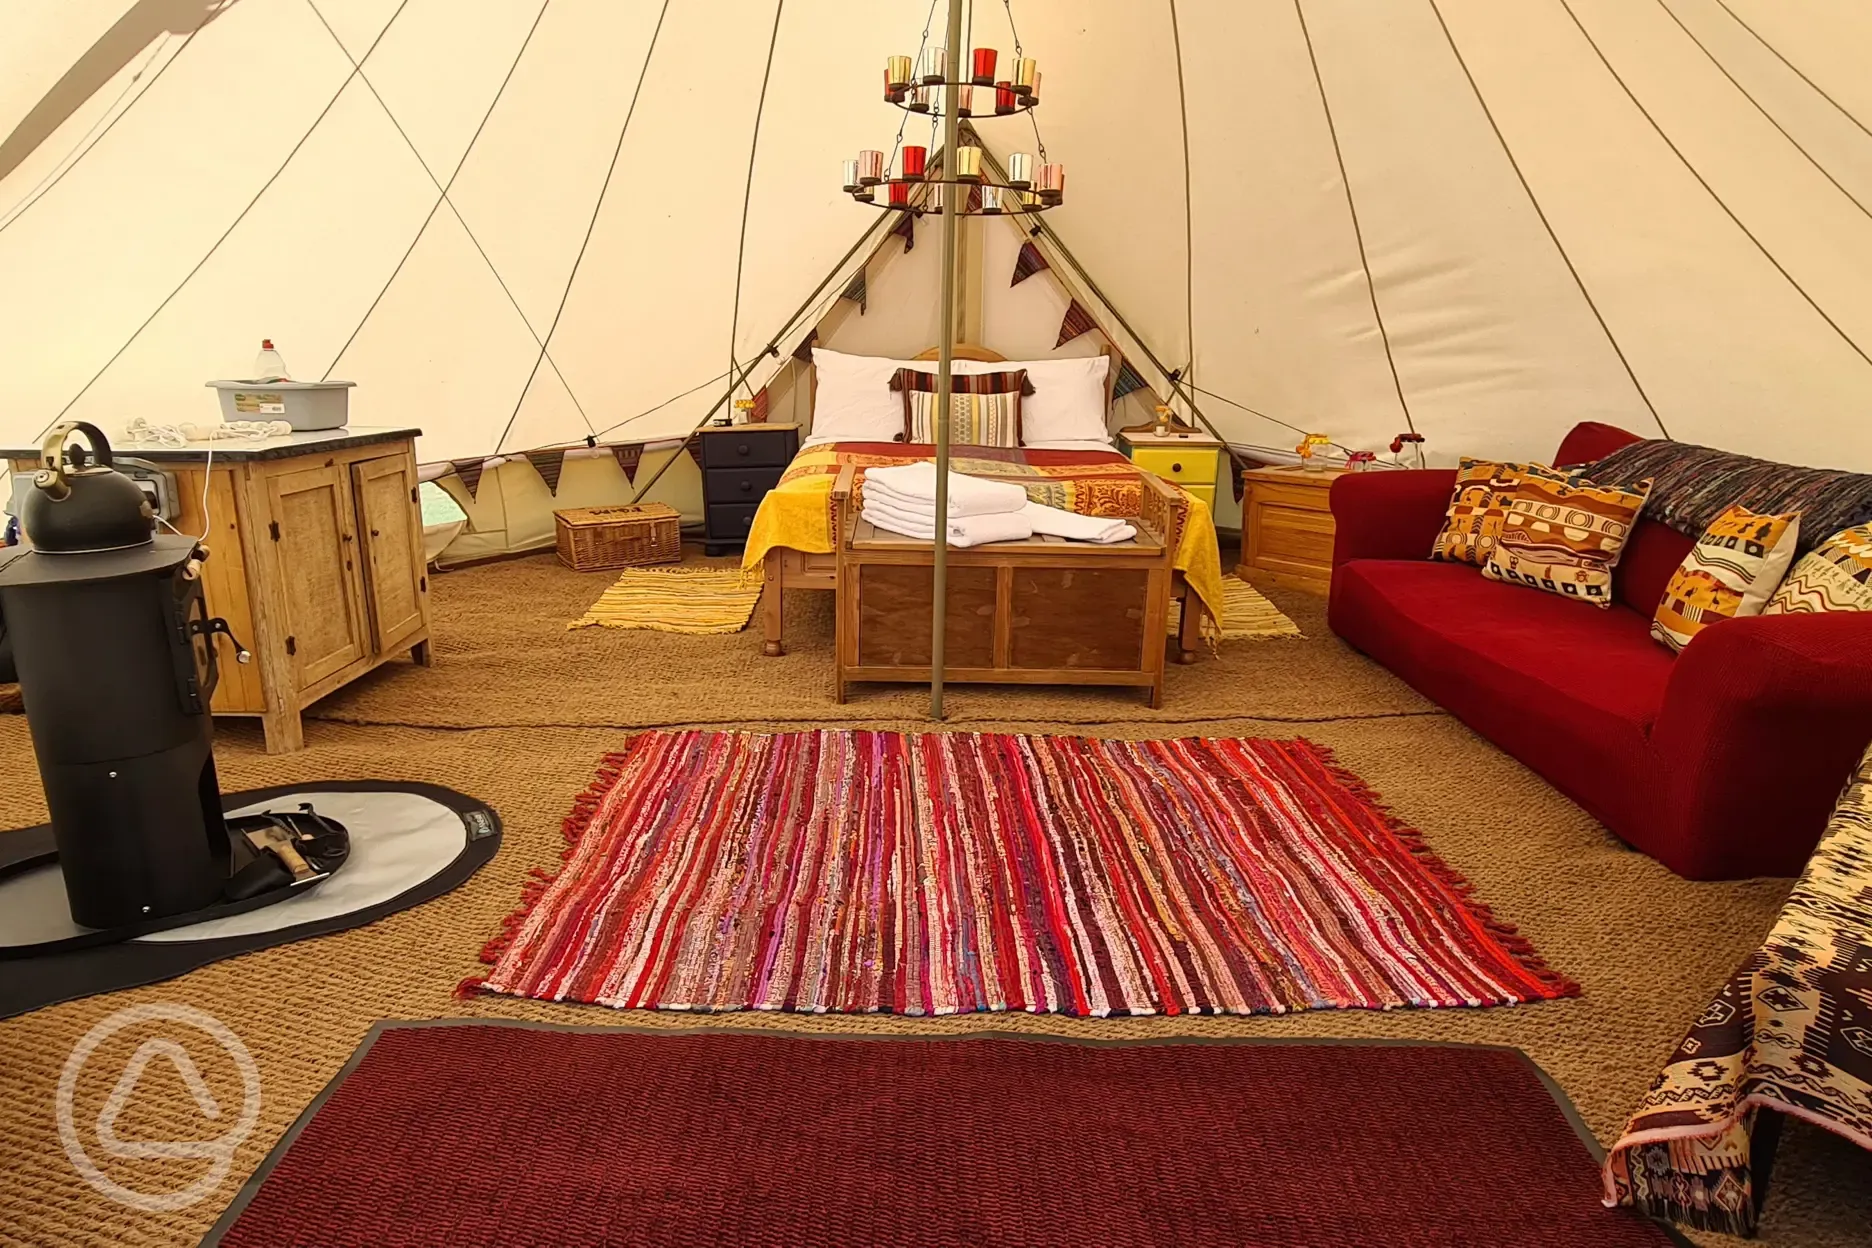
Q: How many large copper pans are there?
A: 0